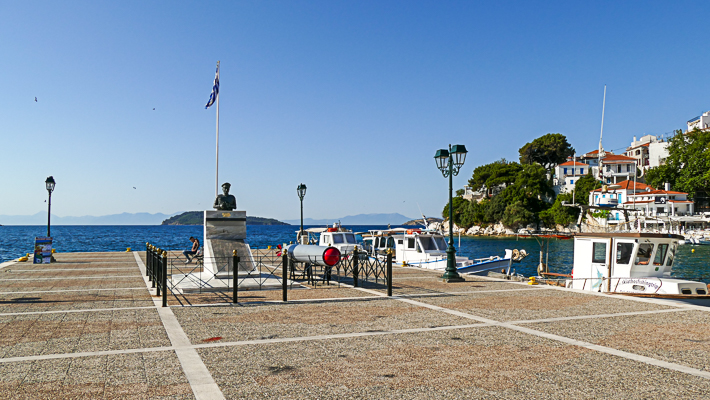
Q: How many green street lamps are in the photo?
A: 3